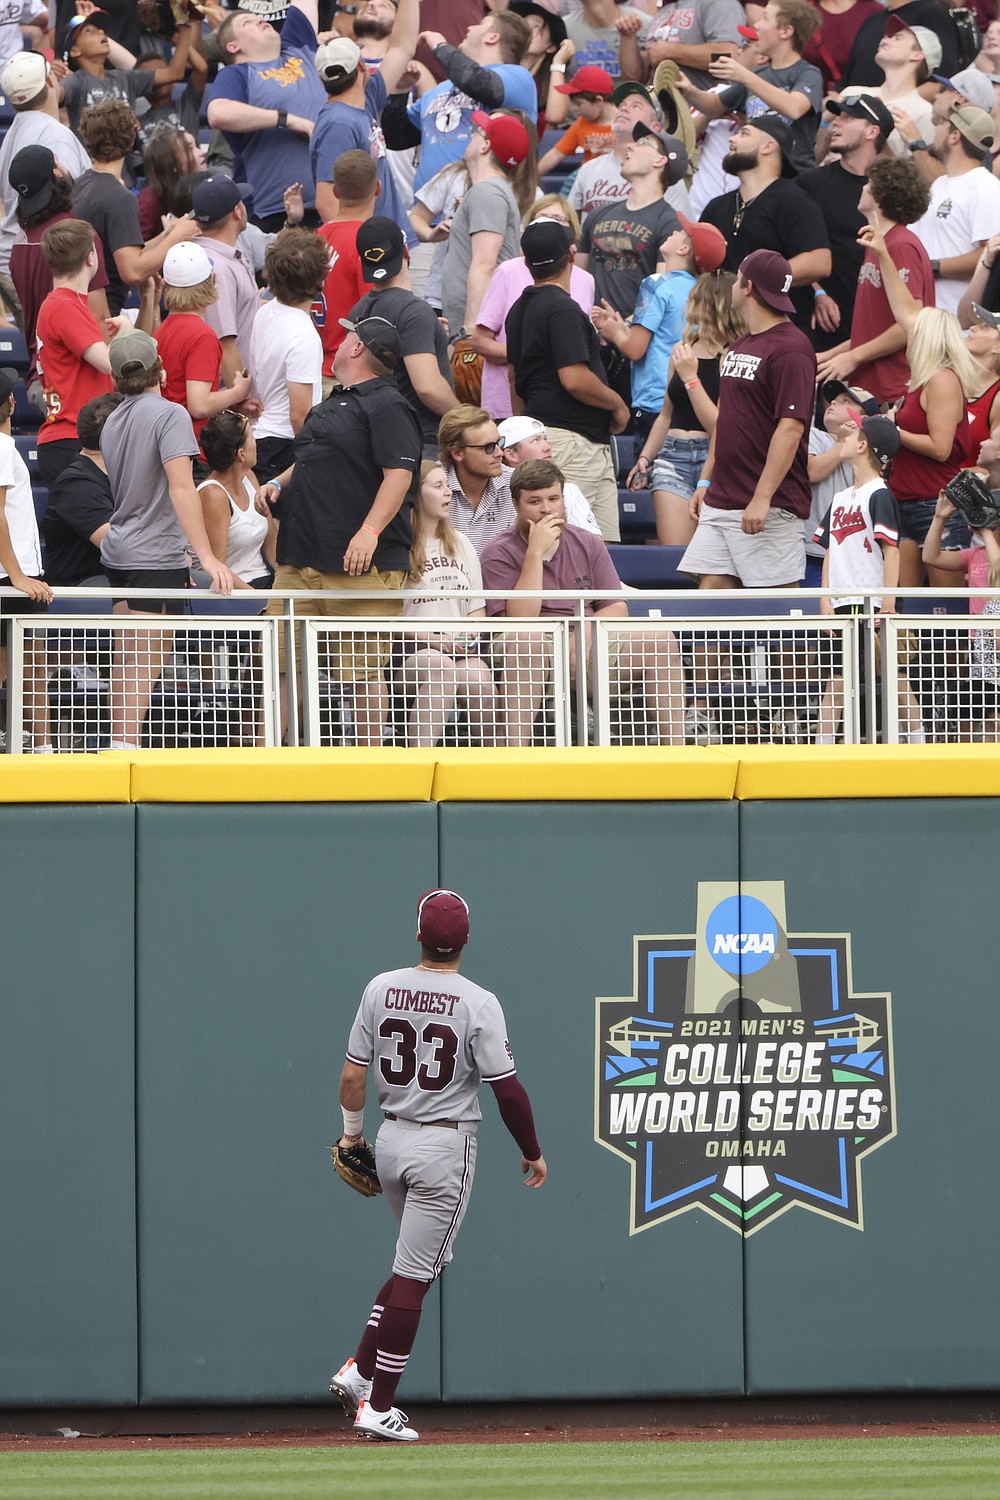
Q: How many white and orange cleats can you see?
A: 2